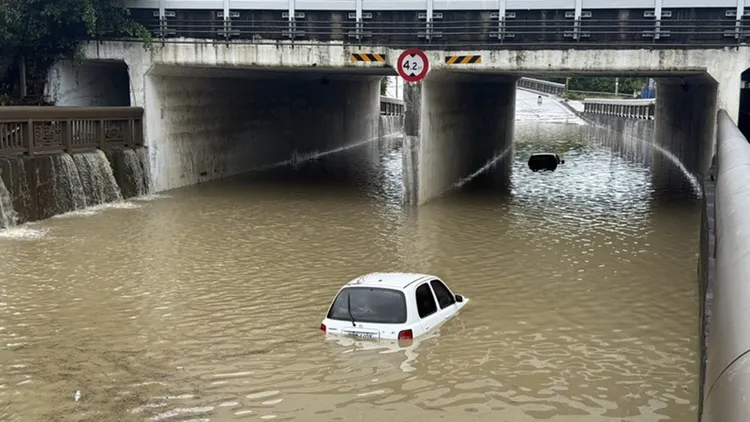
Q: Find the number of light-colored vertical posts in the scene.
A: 9